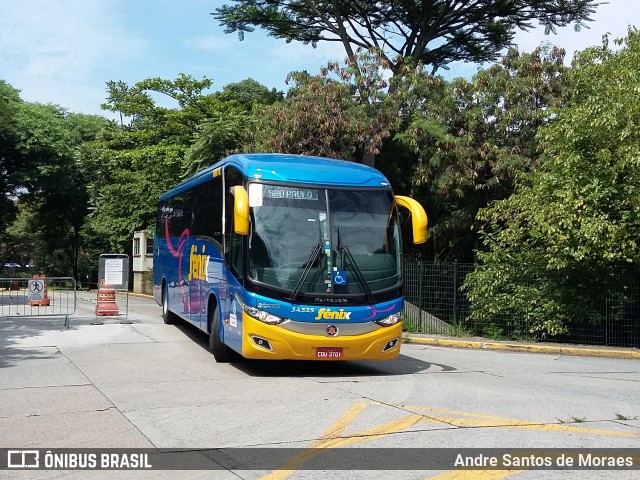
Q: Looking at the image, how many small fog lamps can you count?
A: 2